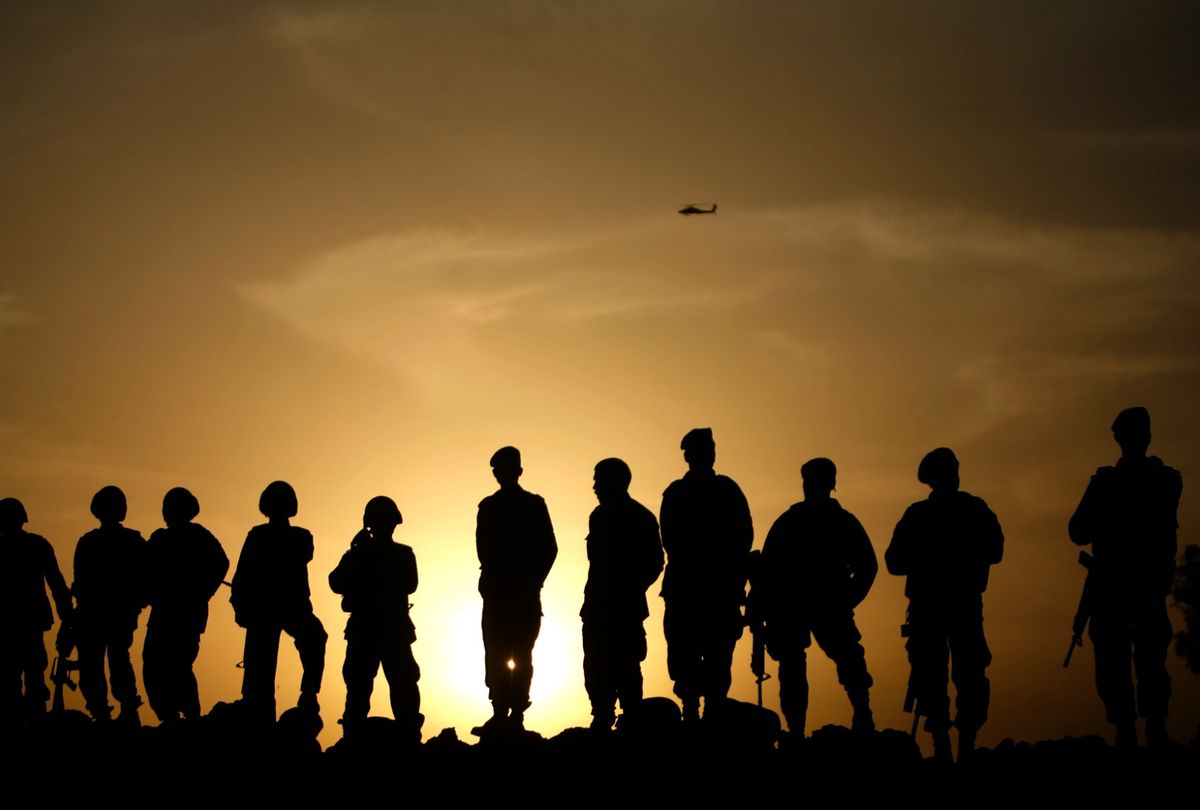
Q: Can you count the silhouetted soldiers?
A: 11